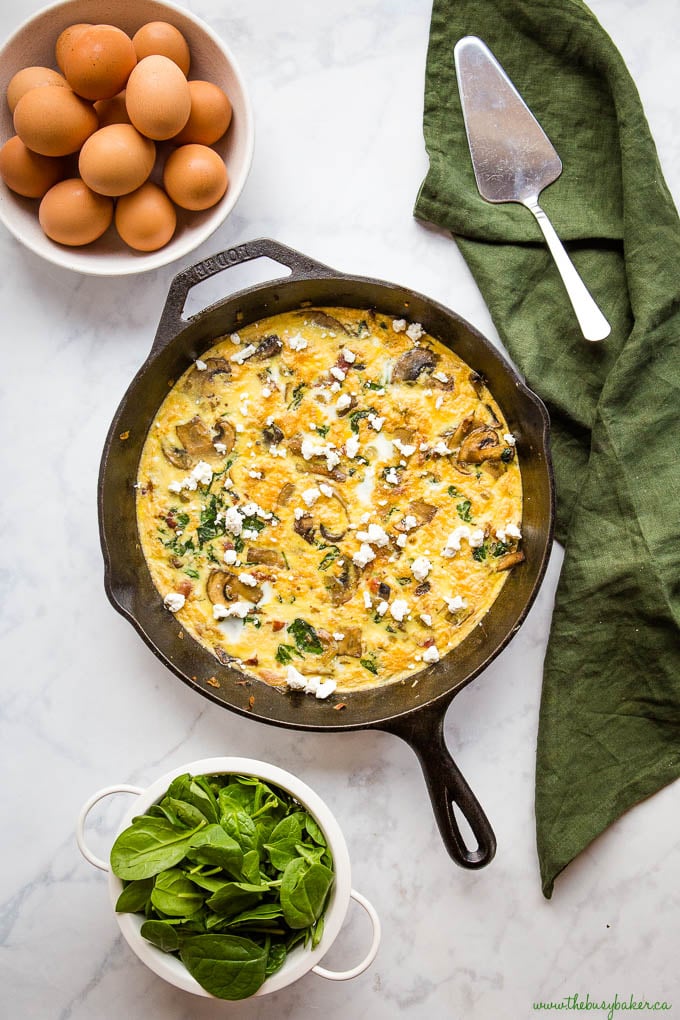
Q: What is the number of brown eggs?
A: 13